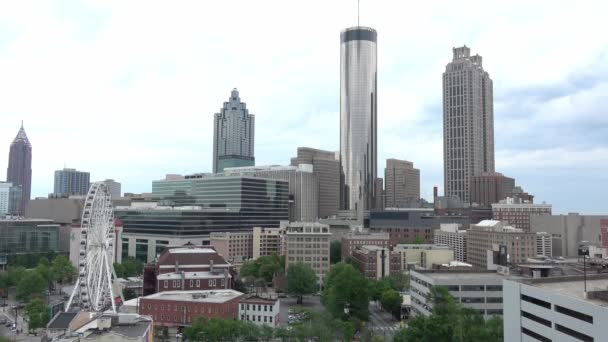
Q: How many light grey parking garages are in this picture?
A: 2